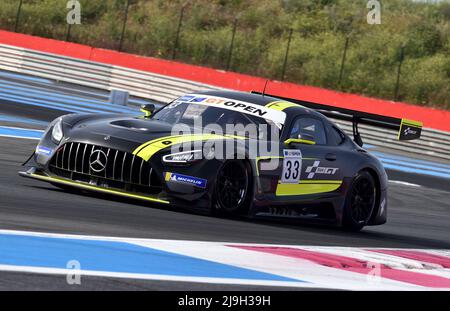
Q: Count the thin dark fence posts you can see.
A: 8